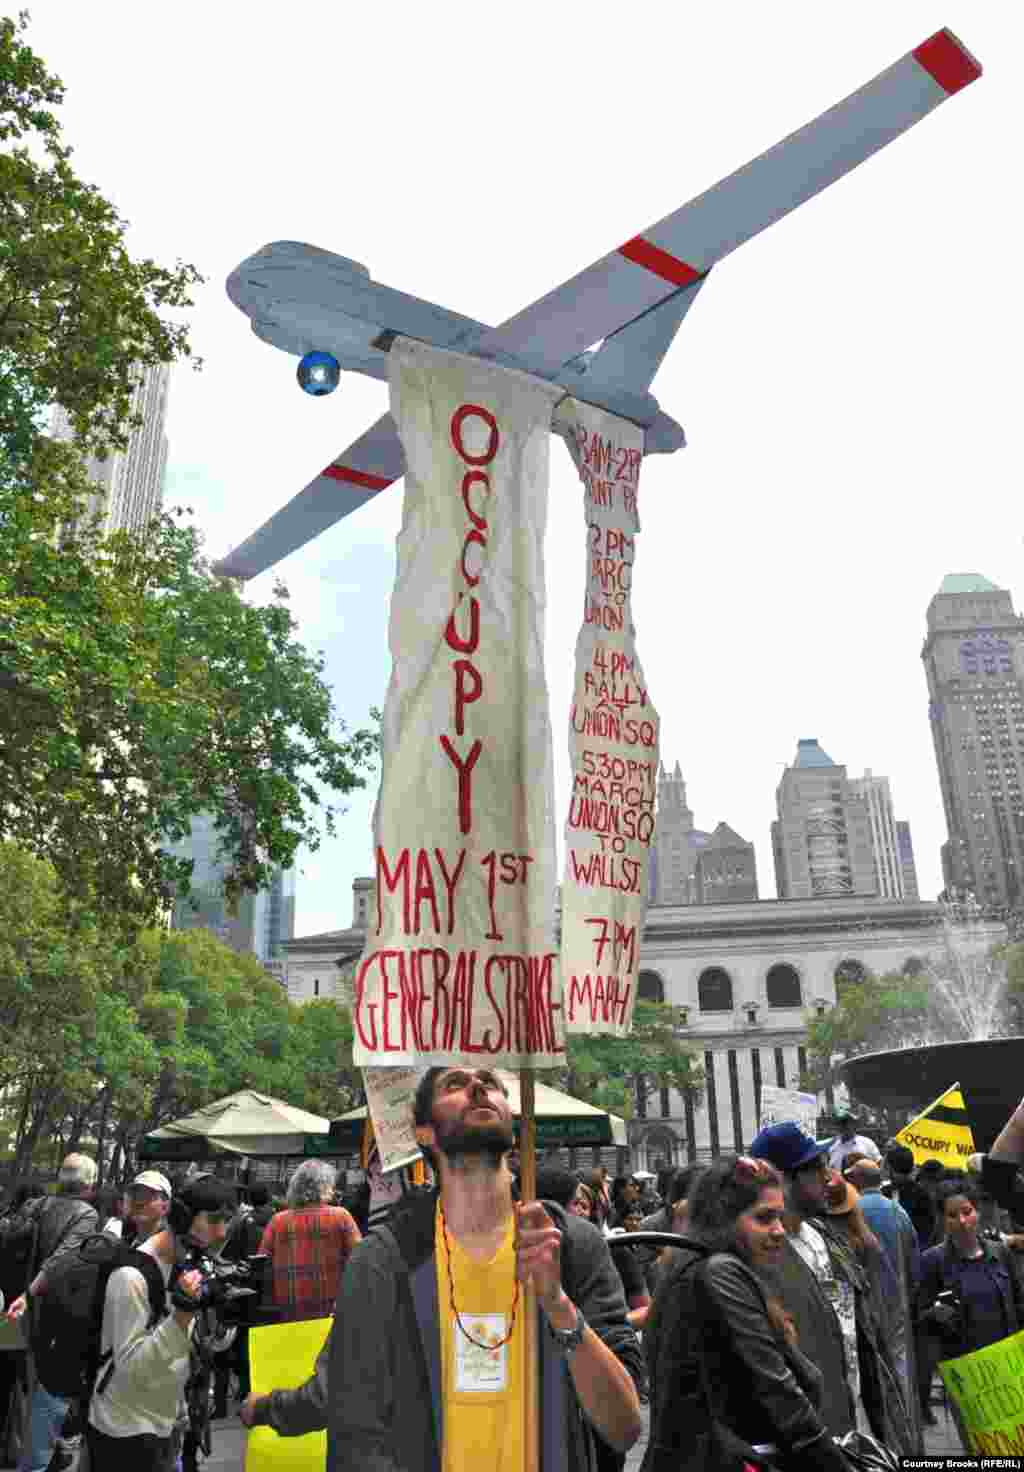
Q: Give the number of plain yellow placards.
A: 1